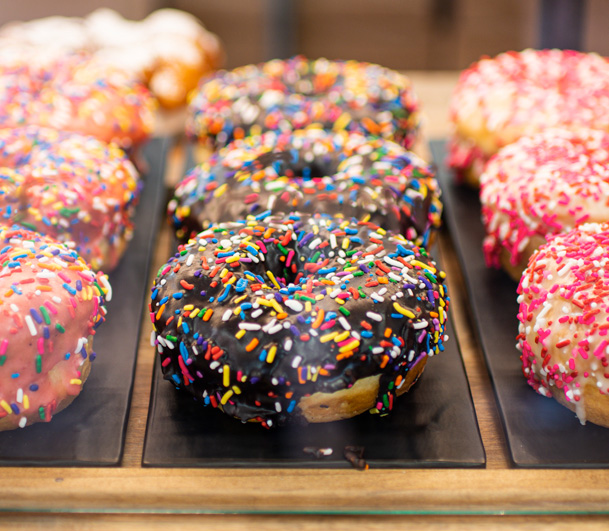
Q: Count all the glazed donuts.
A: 9